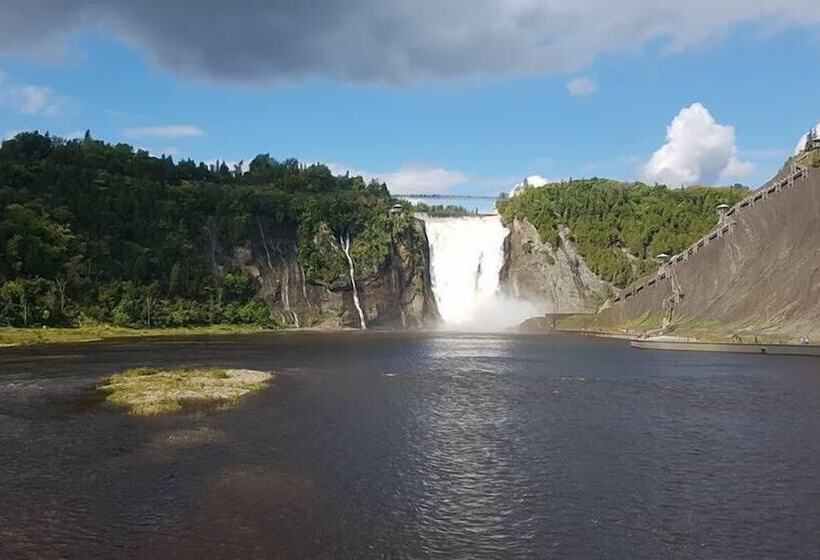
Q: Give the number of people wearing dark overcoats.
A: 0